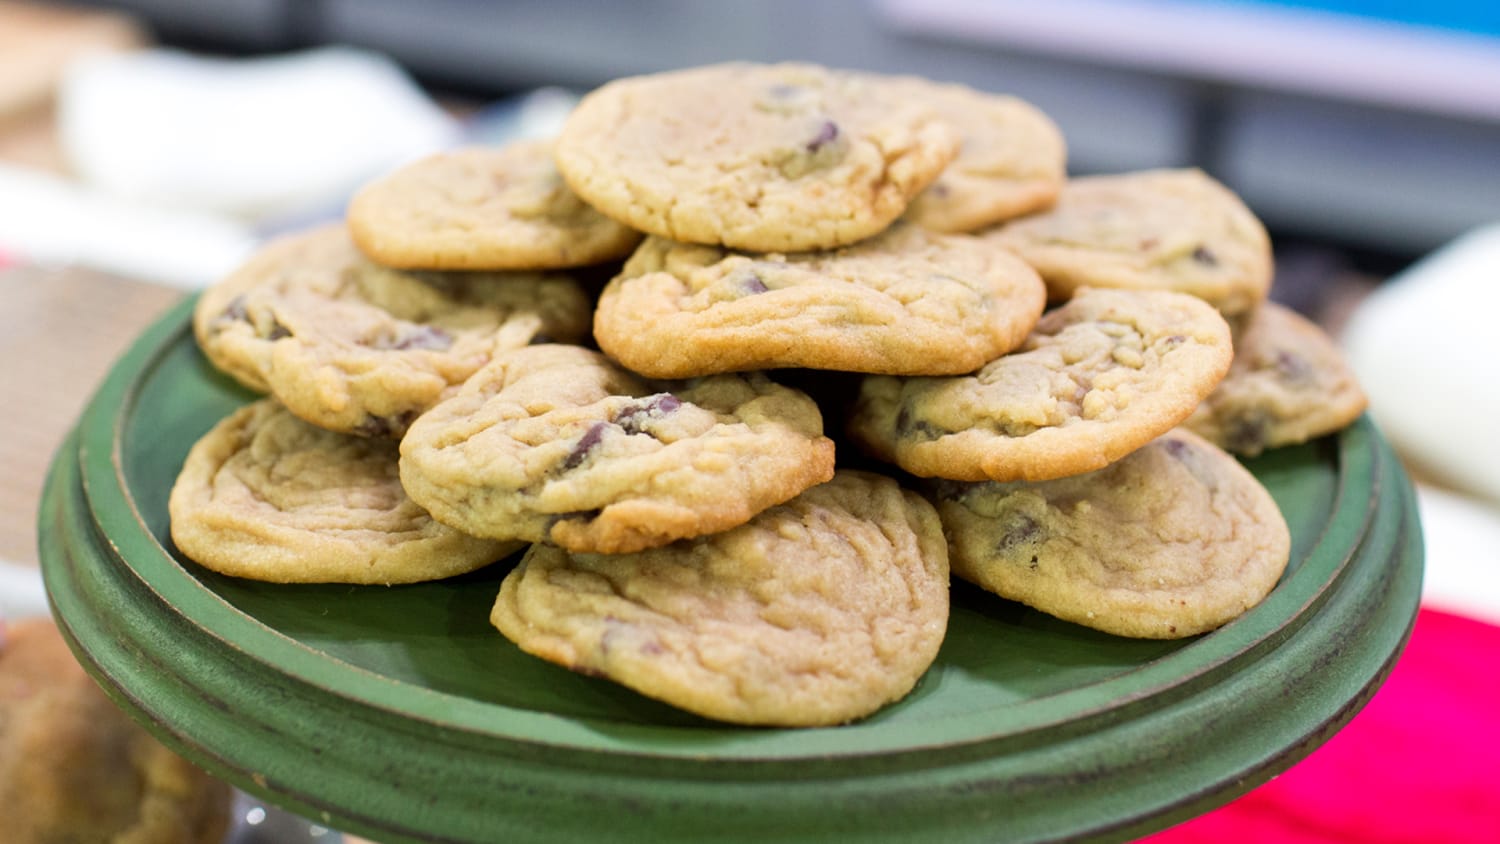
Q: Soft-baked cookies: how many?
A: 12